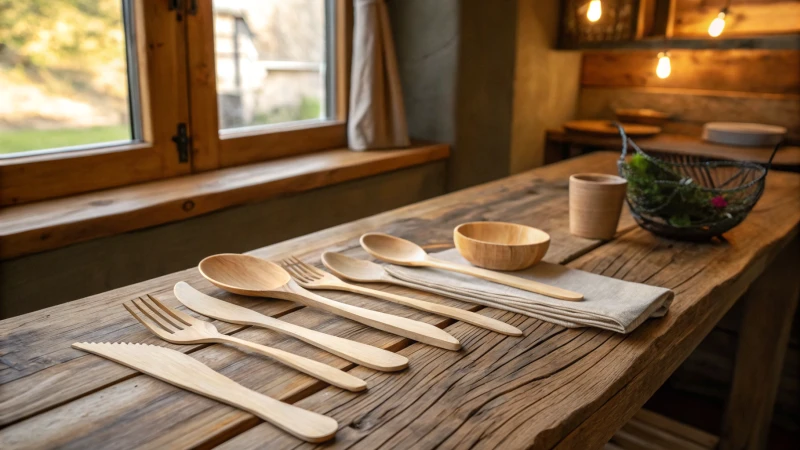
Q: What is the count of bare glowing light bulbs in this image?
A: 3